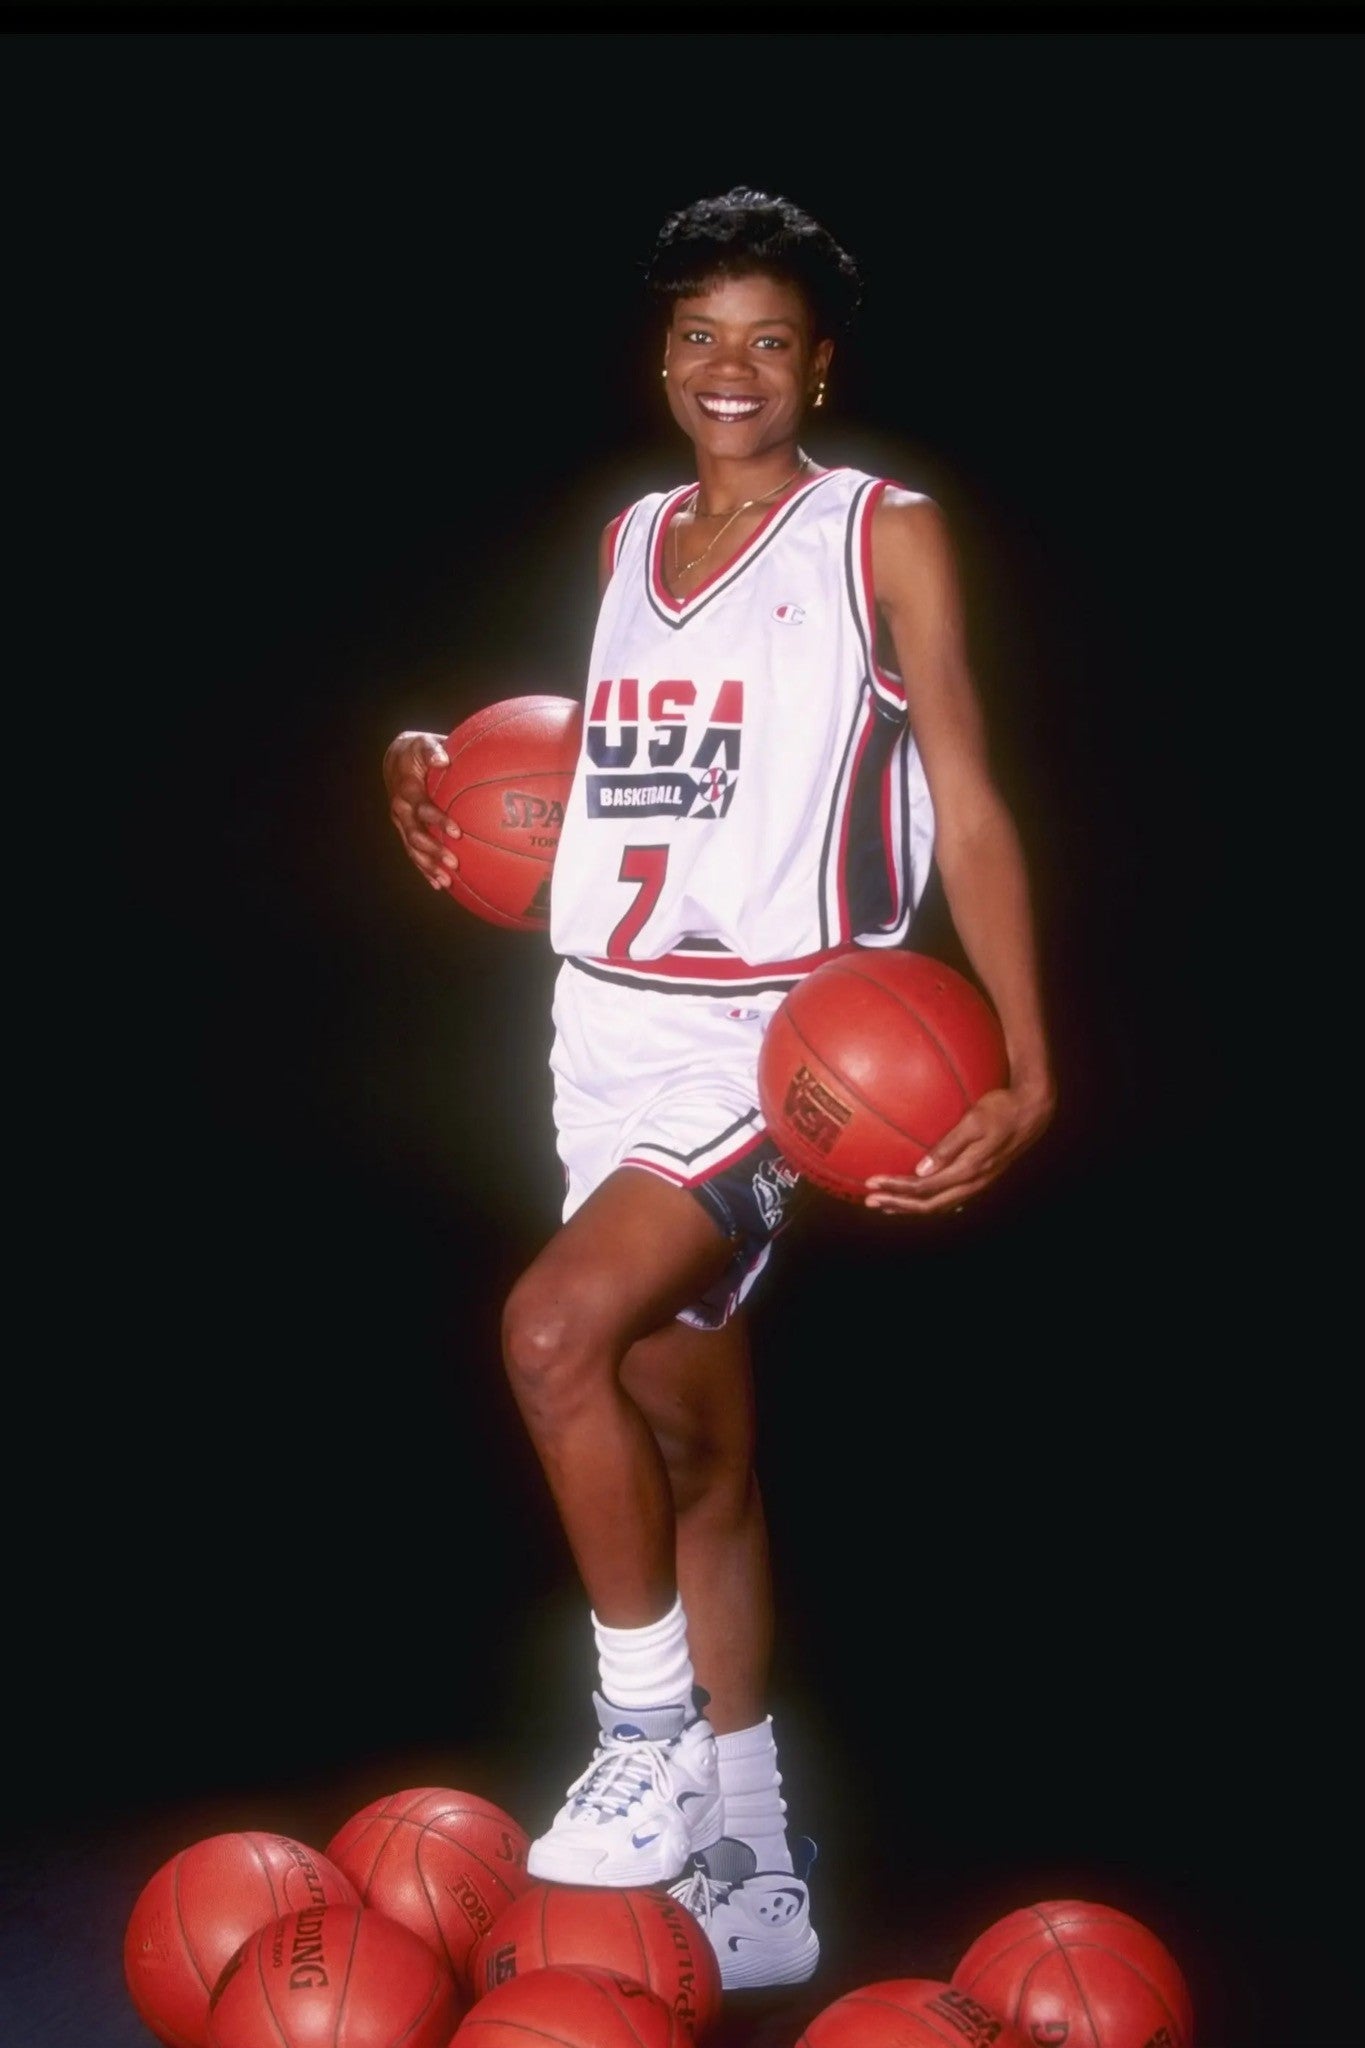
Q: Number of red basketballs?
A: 9